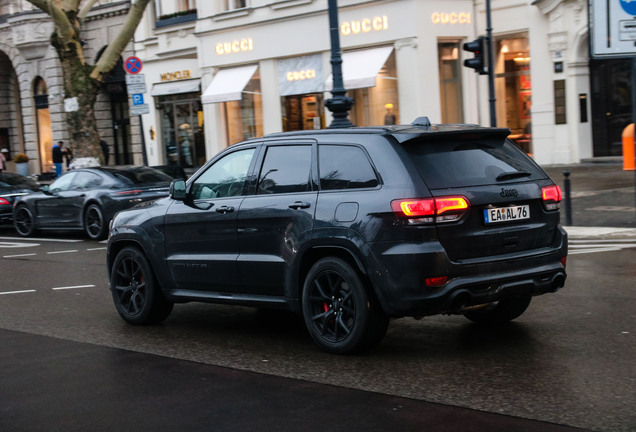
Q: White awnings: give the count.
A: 3